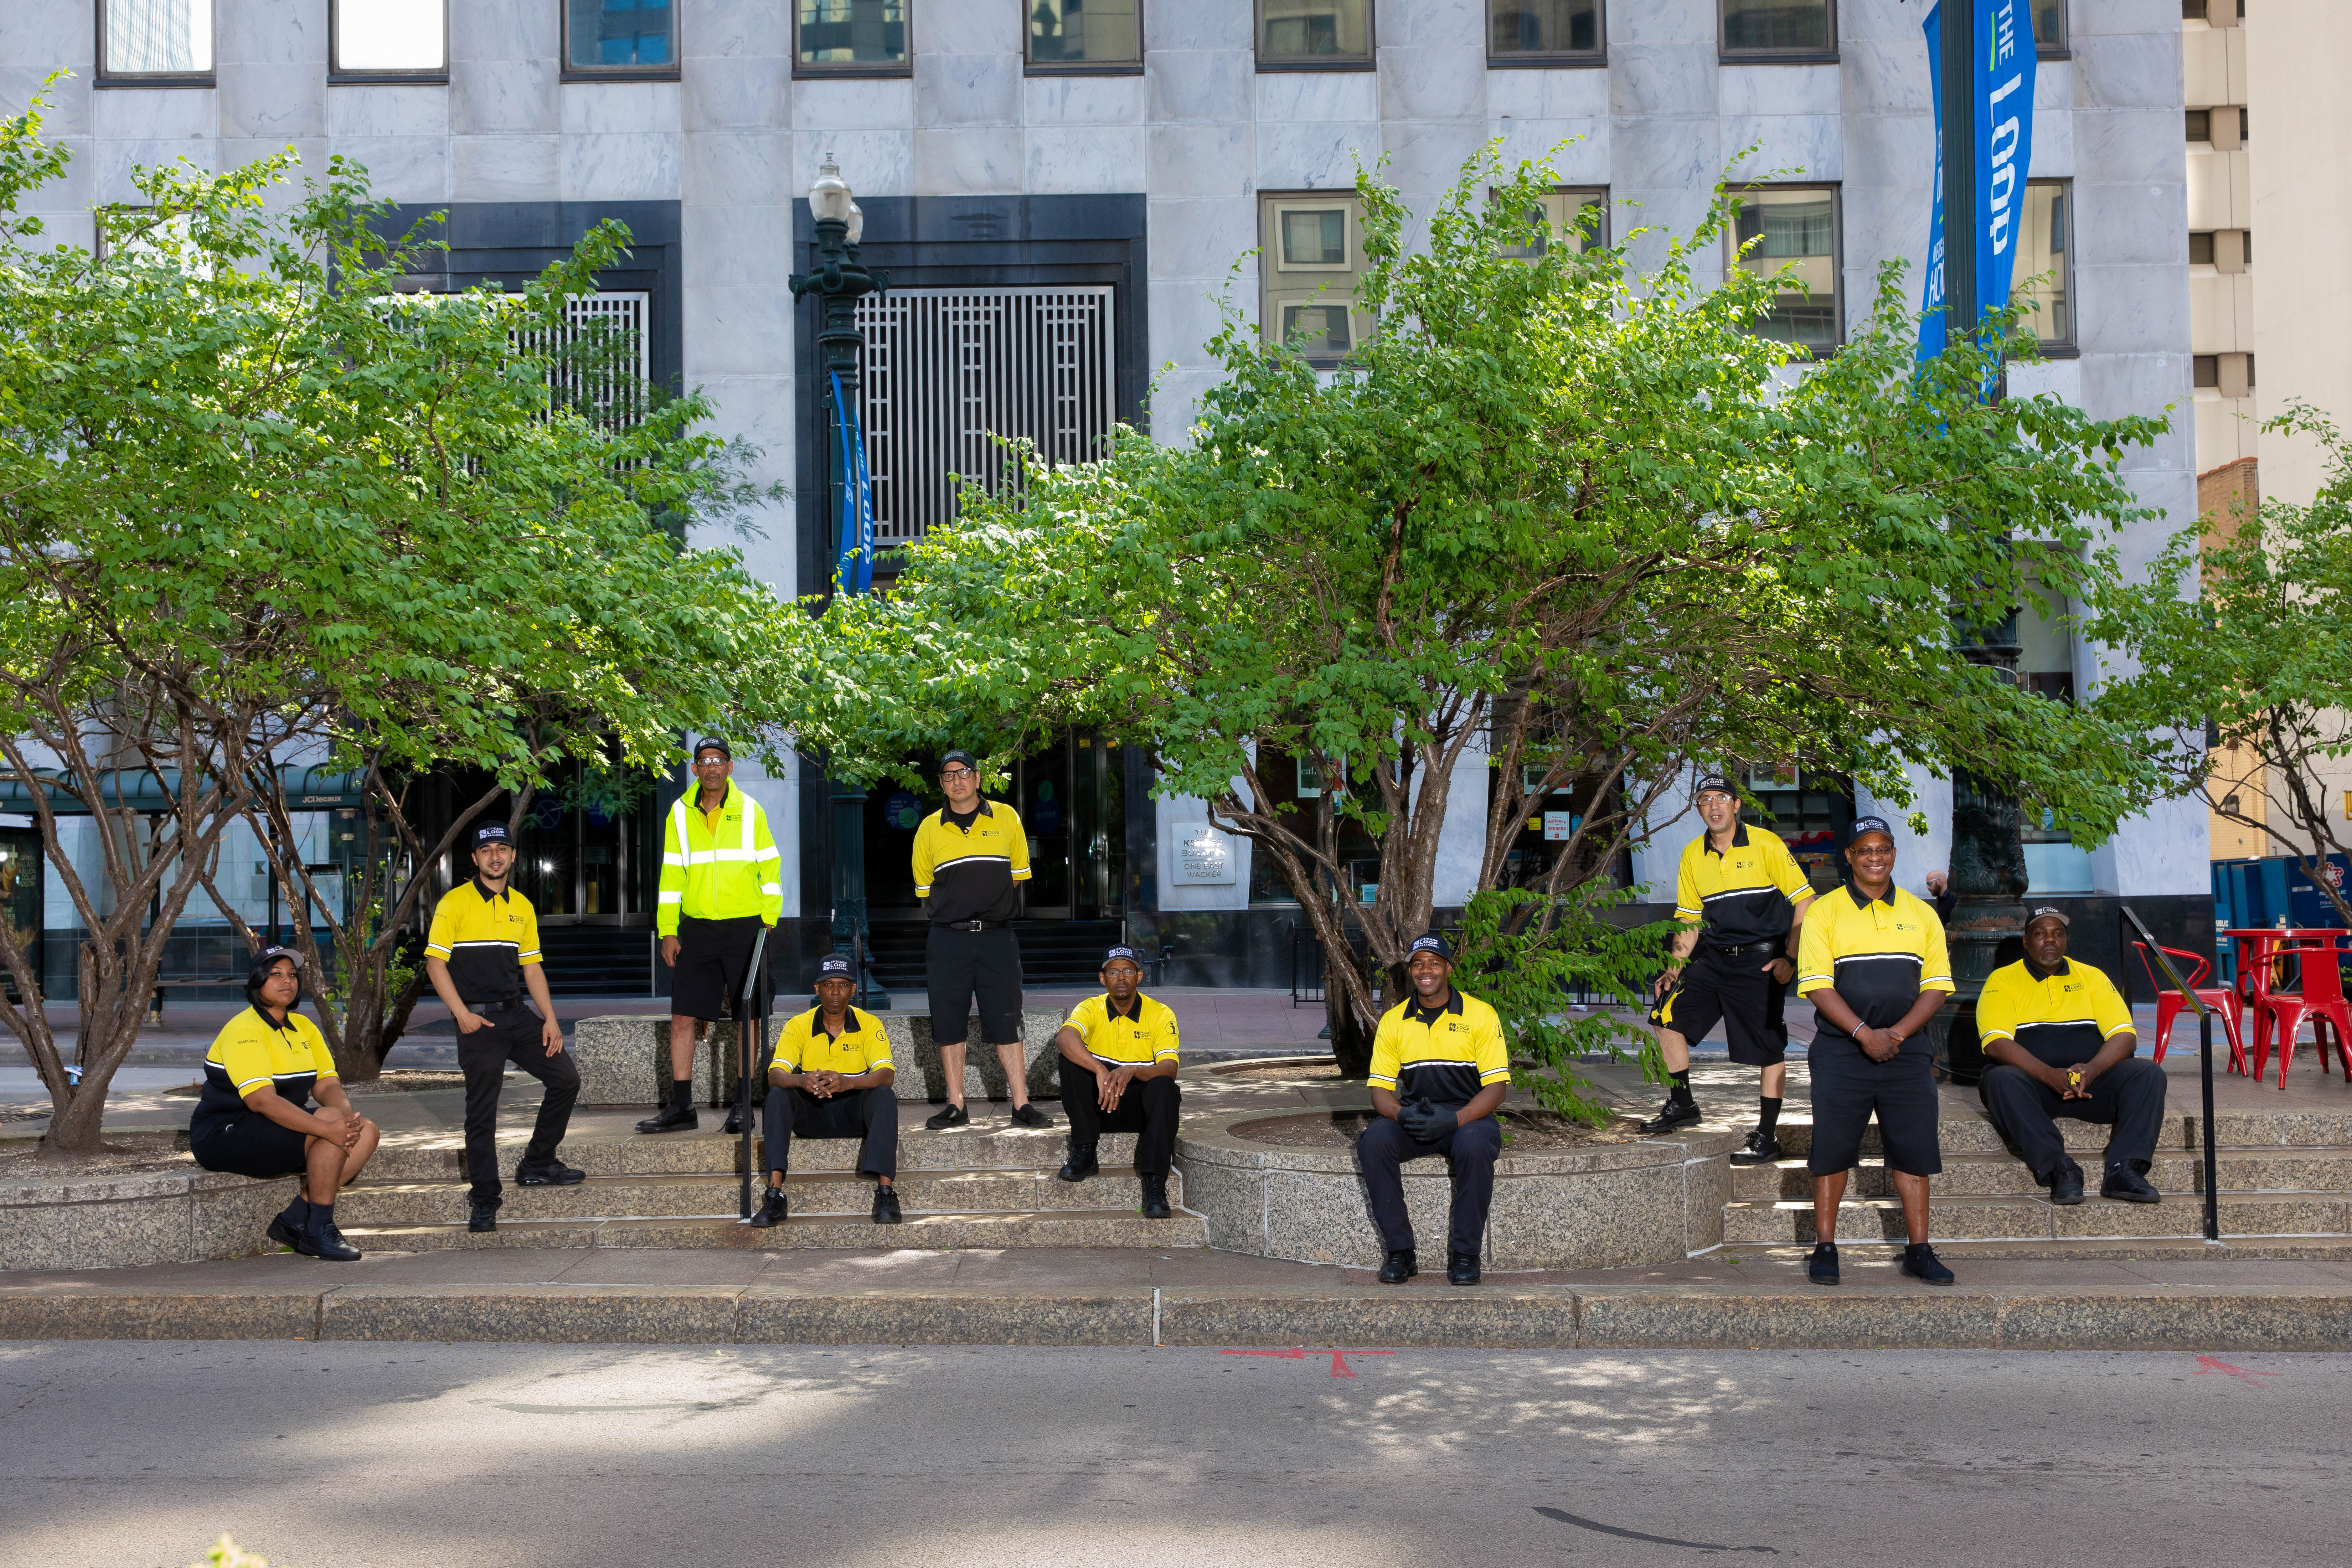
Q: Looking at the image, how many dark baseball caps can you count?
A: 10